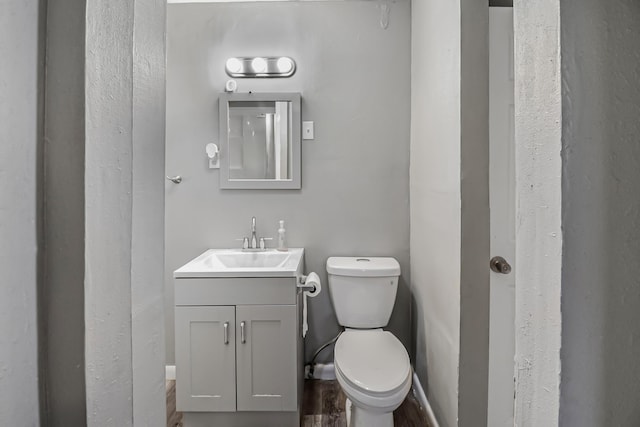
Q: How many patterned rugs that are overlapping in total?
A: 0